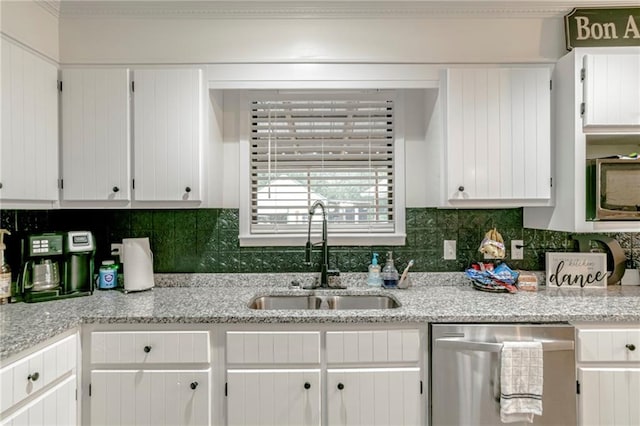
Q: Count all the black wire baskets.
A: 1